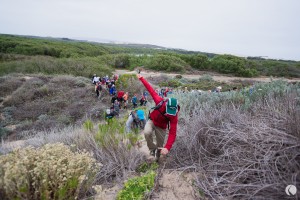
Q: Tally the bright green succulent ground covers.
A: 1